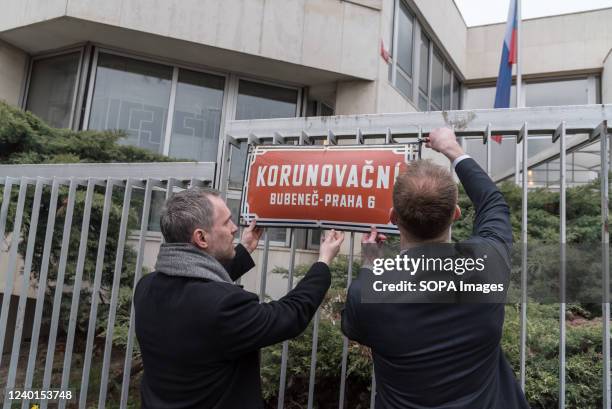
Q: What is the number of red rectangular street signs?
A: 1